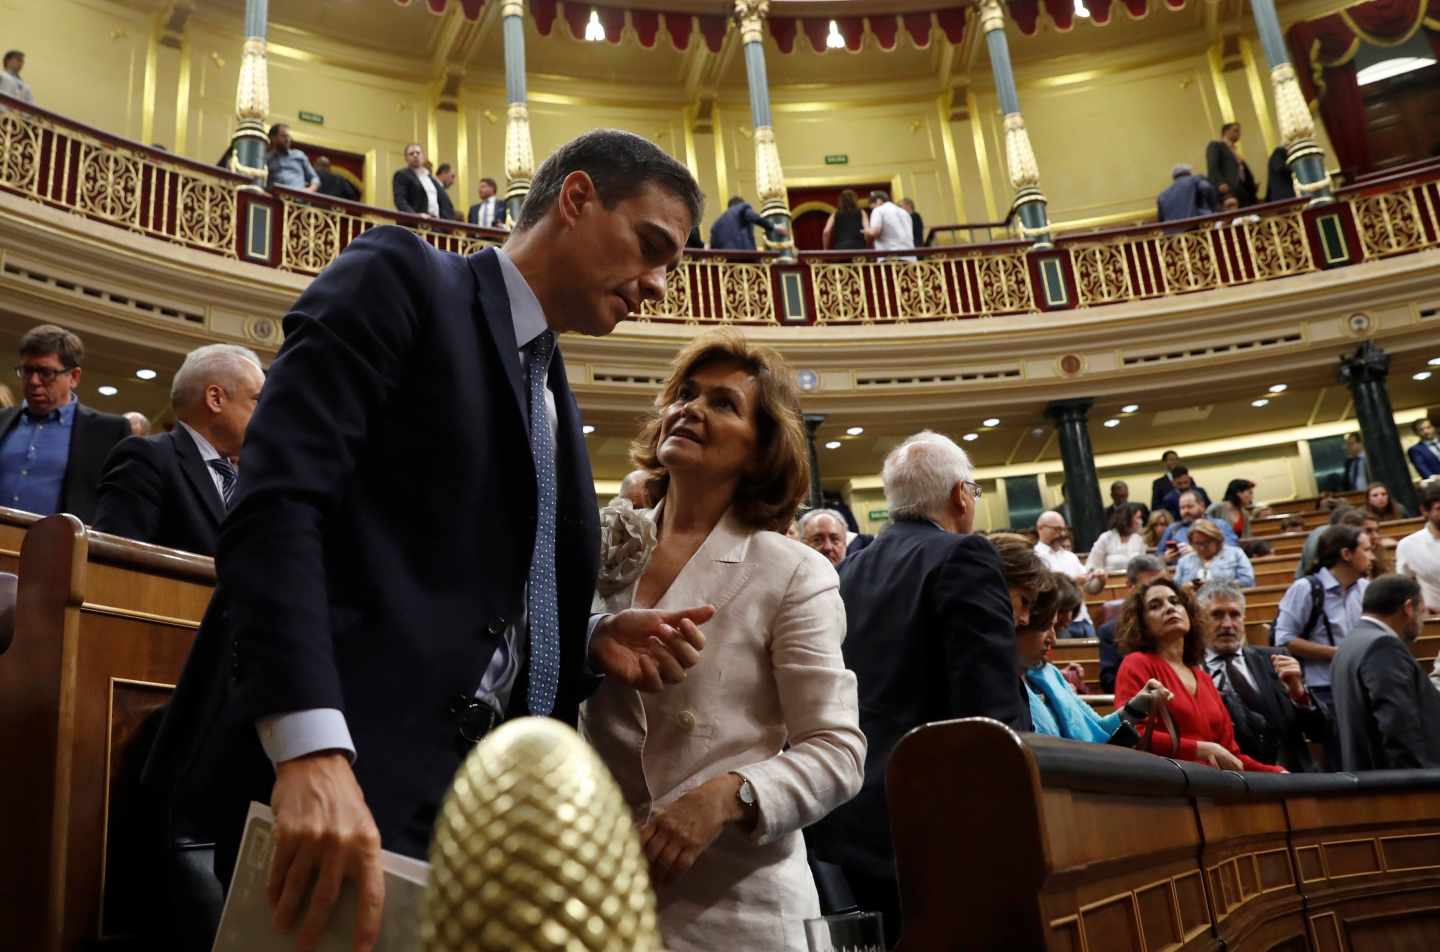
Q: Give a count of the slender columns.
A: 5